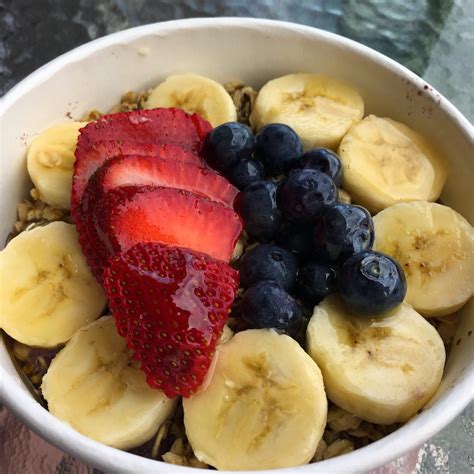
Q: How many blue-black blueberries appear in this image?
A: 12